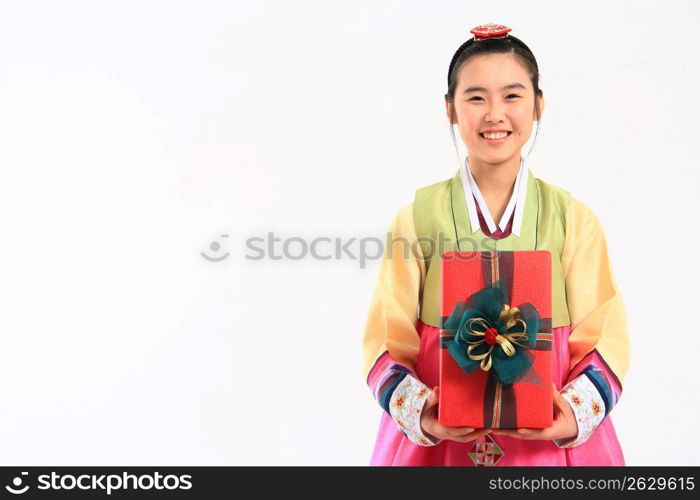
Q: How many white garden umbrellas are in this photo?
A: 0